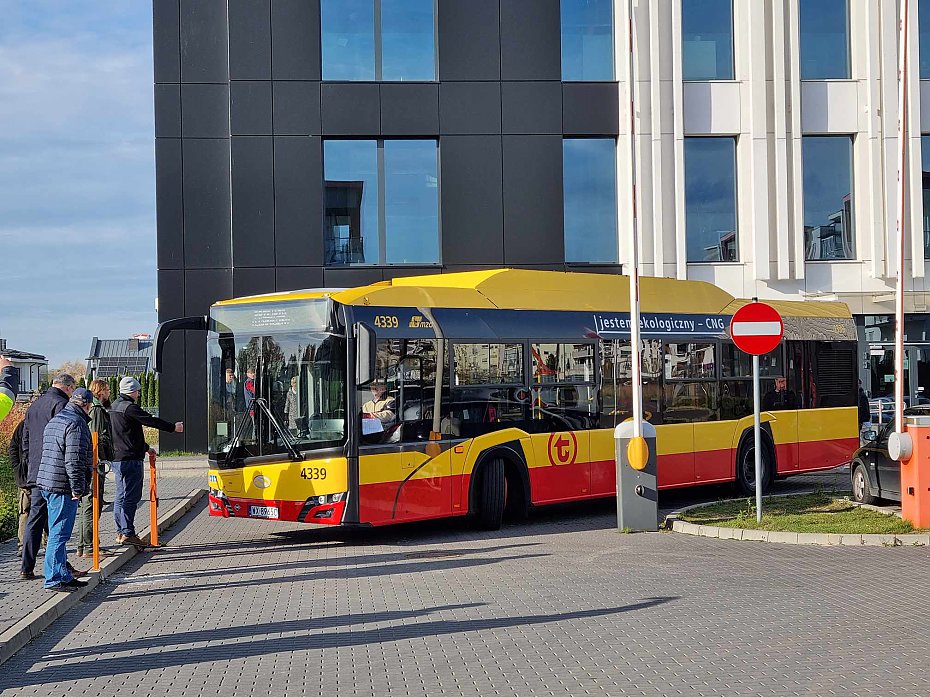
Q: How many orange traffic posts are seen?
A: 2